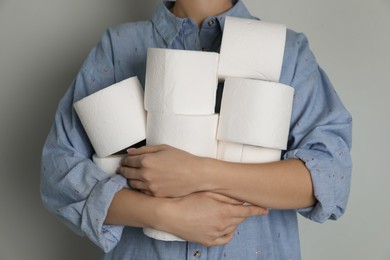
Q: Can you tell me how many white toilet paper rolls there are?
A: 8